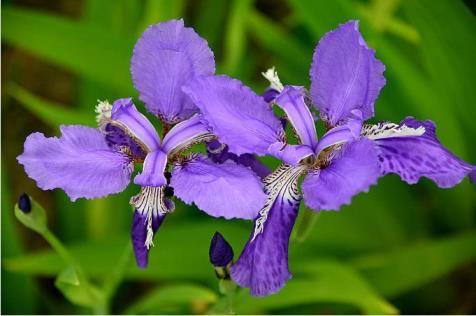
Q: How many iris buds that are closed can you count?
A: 2